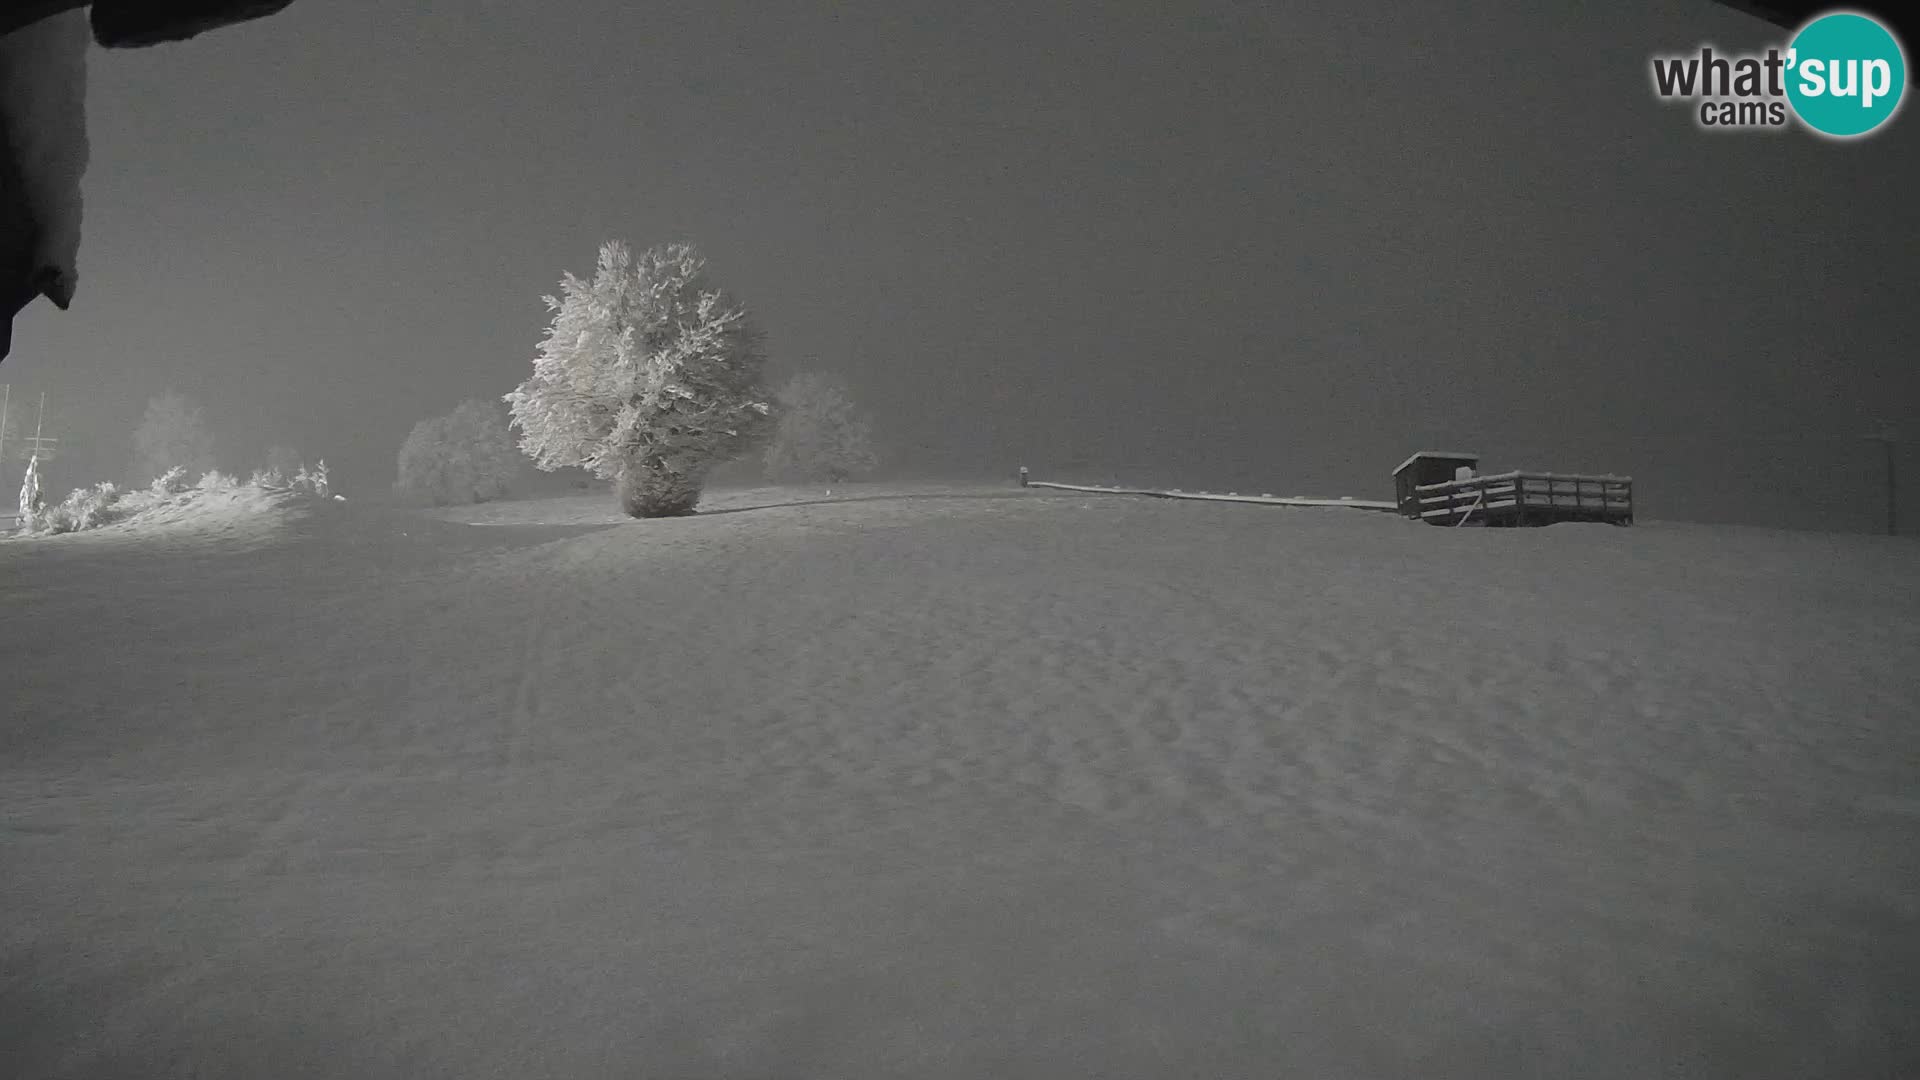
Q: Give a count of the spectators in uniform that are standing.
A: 0